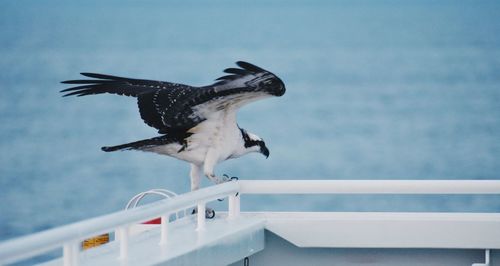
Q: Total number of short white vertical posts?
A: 5